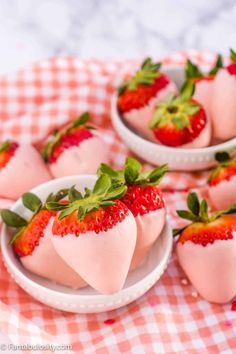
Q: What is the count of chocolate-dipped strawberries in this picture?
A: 11